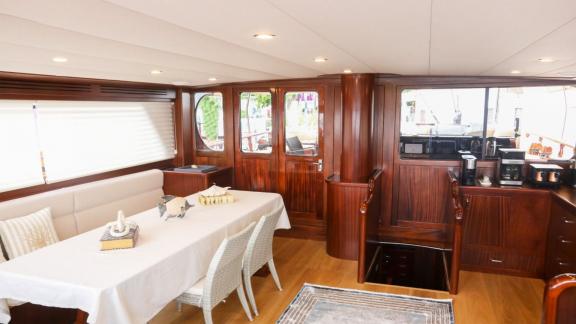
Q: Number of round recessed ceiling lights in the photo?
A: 8